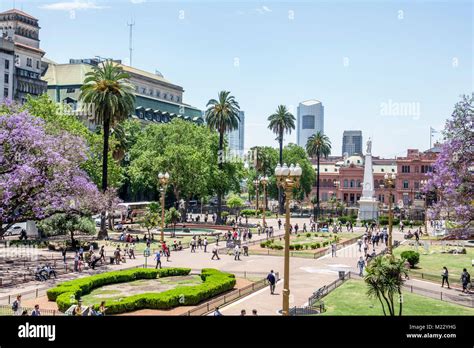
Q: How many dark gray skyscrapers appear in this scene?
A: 1